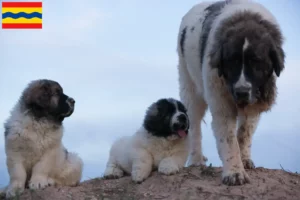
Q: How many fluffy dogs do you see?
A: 3